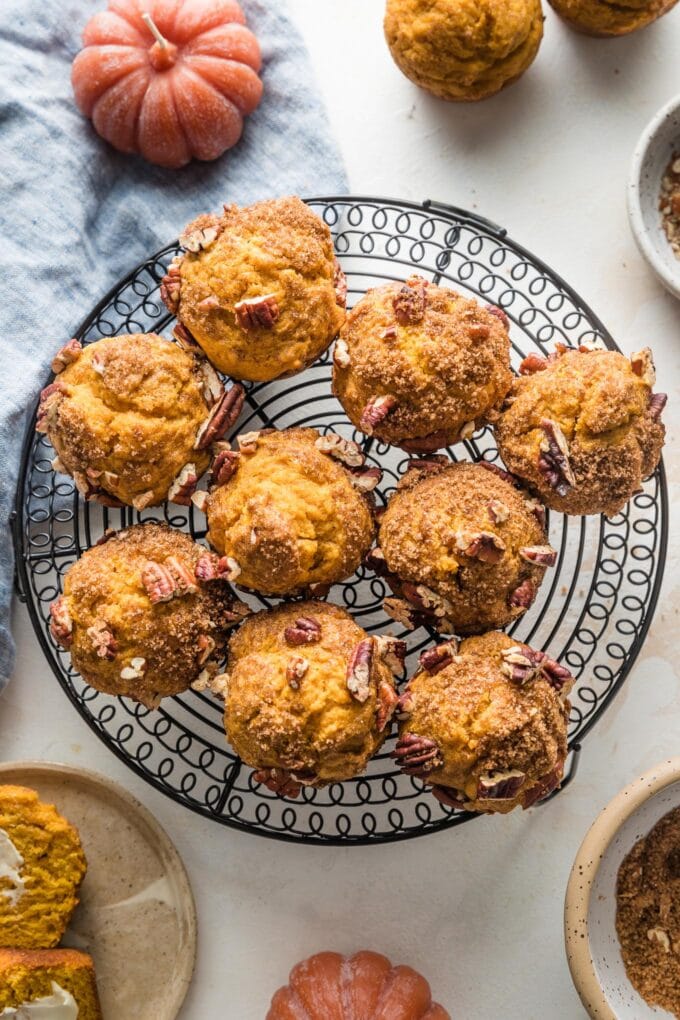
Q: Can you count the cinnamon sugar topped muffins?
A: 9